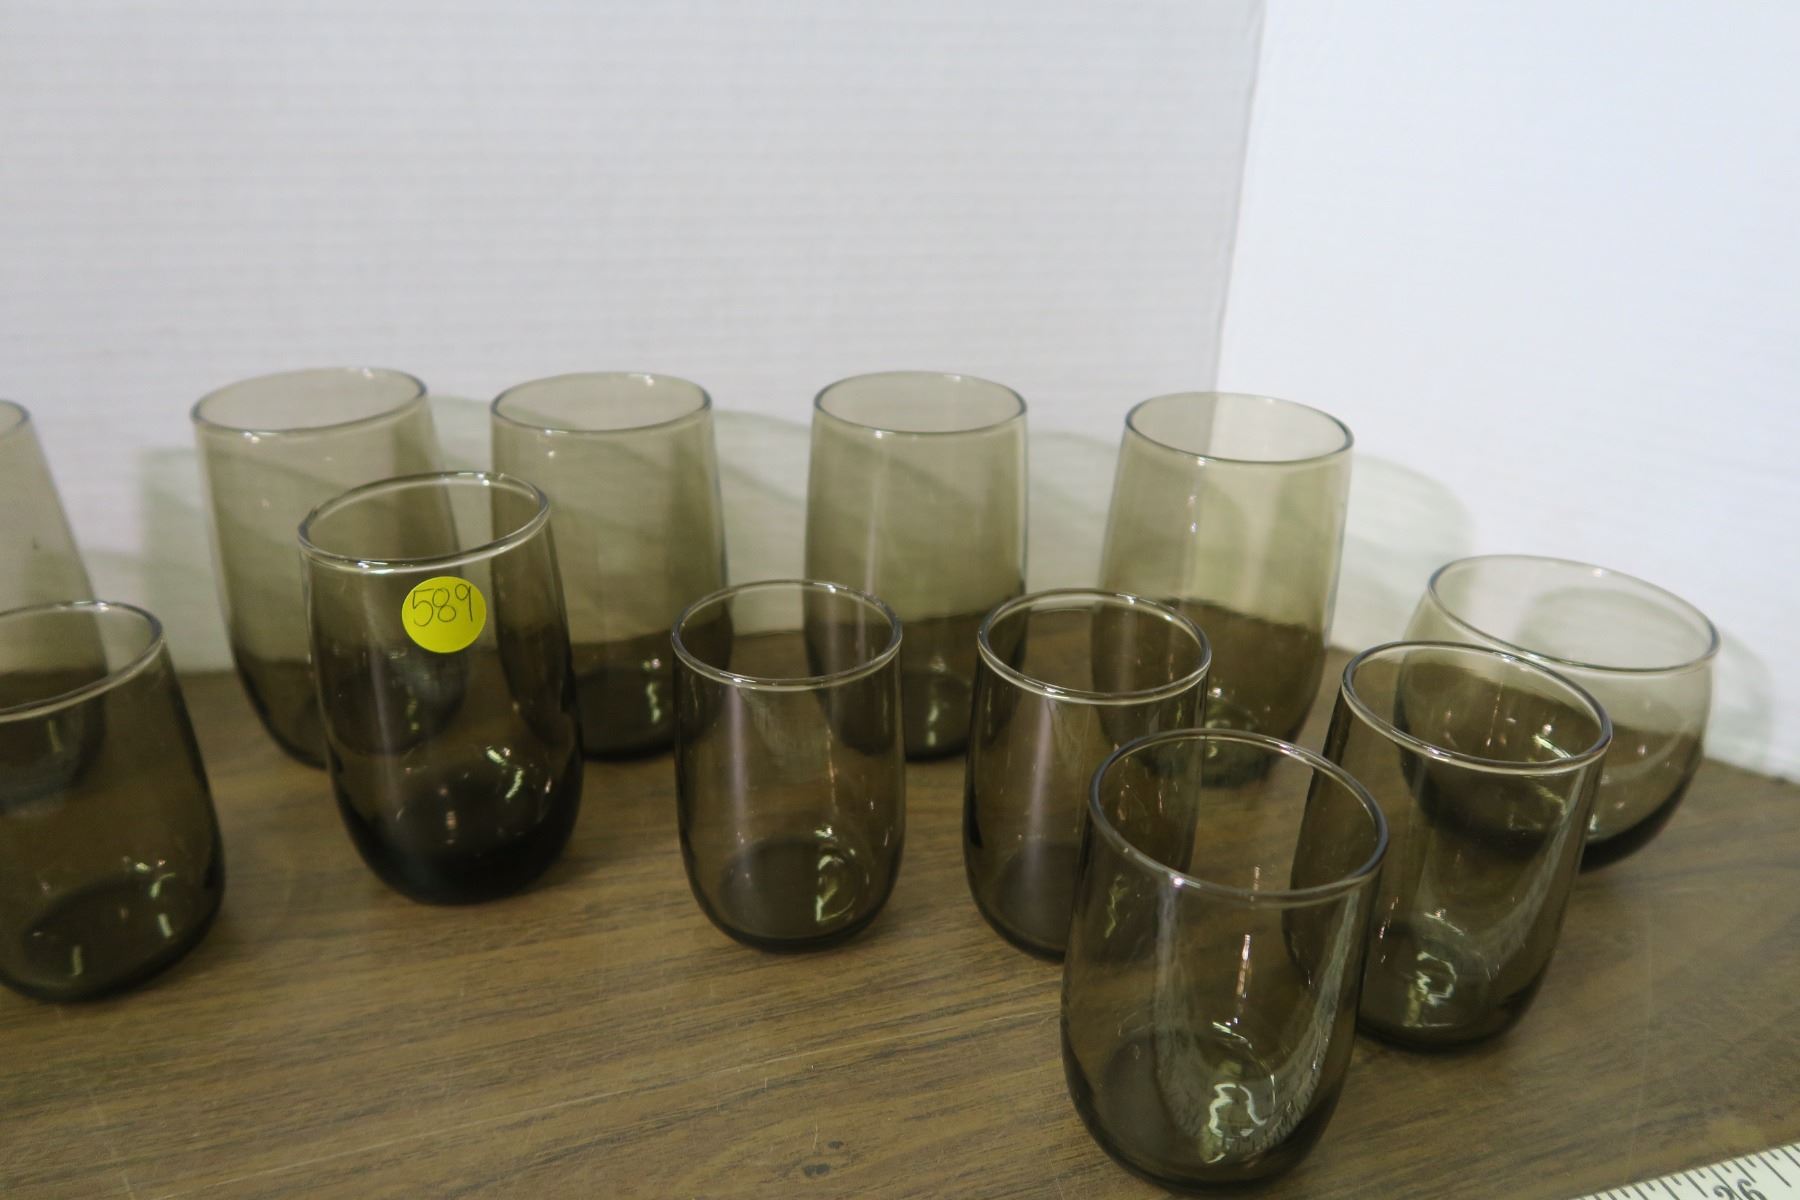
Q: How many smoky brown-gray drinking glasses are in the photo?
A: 12